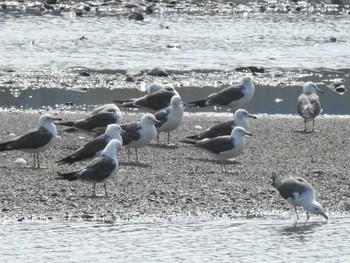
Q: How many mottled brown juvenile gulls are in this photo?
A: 1